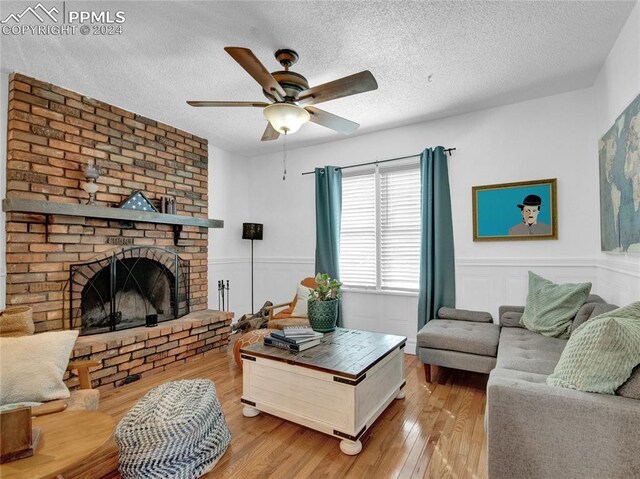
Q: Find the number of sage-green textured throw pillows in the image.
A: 2